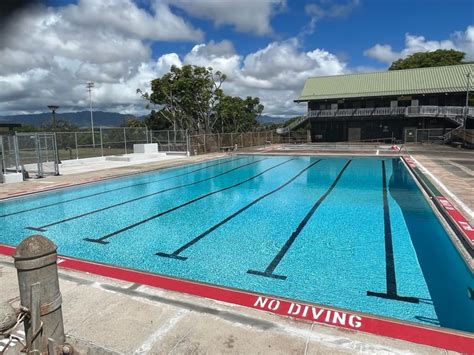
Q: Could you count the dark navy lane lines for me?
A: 6